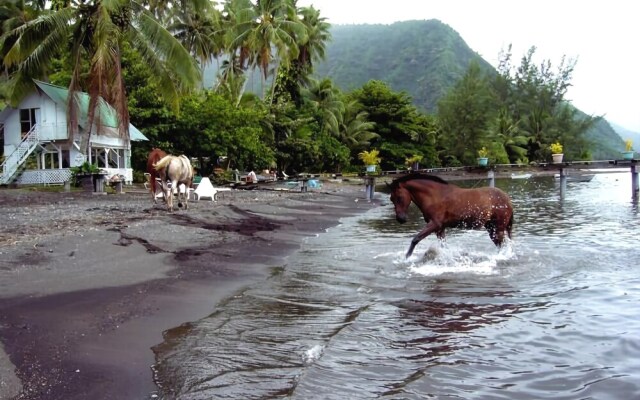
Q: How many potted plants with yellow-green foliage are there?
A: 5